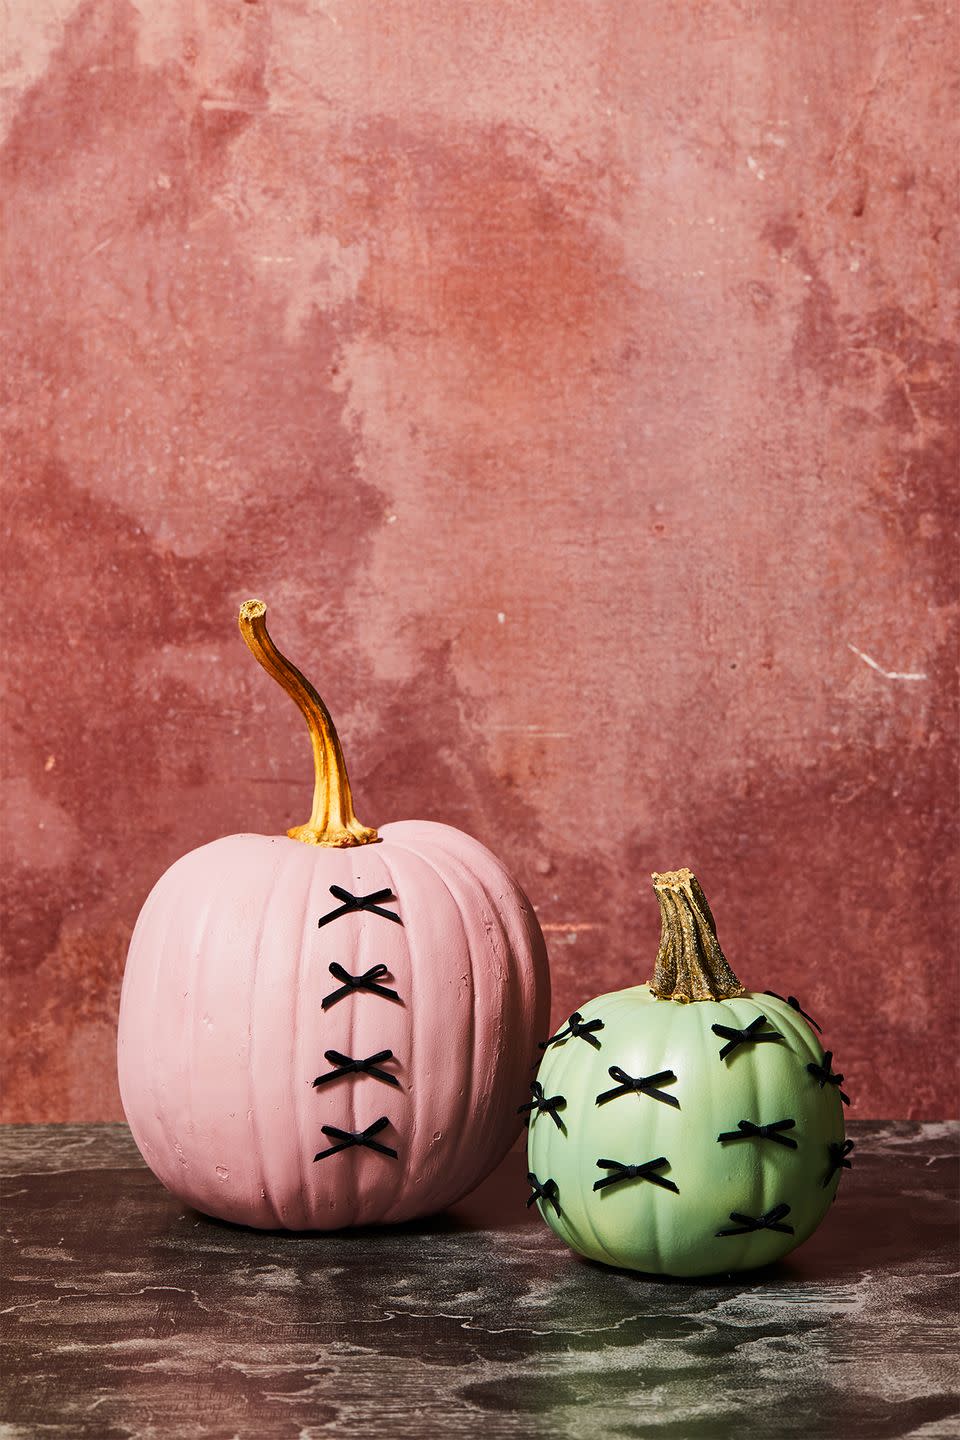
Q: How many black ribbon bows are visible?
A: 15